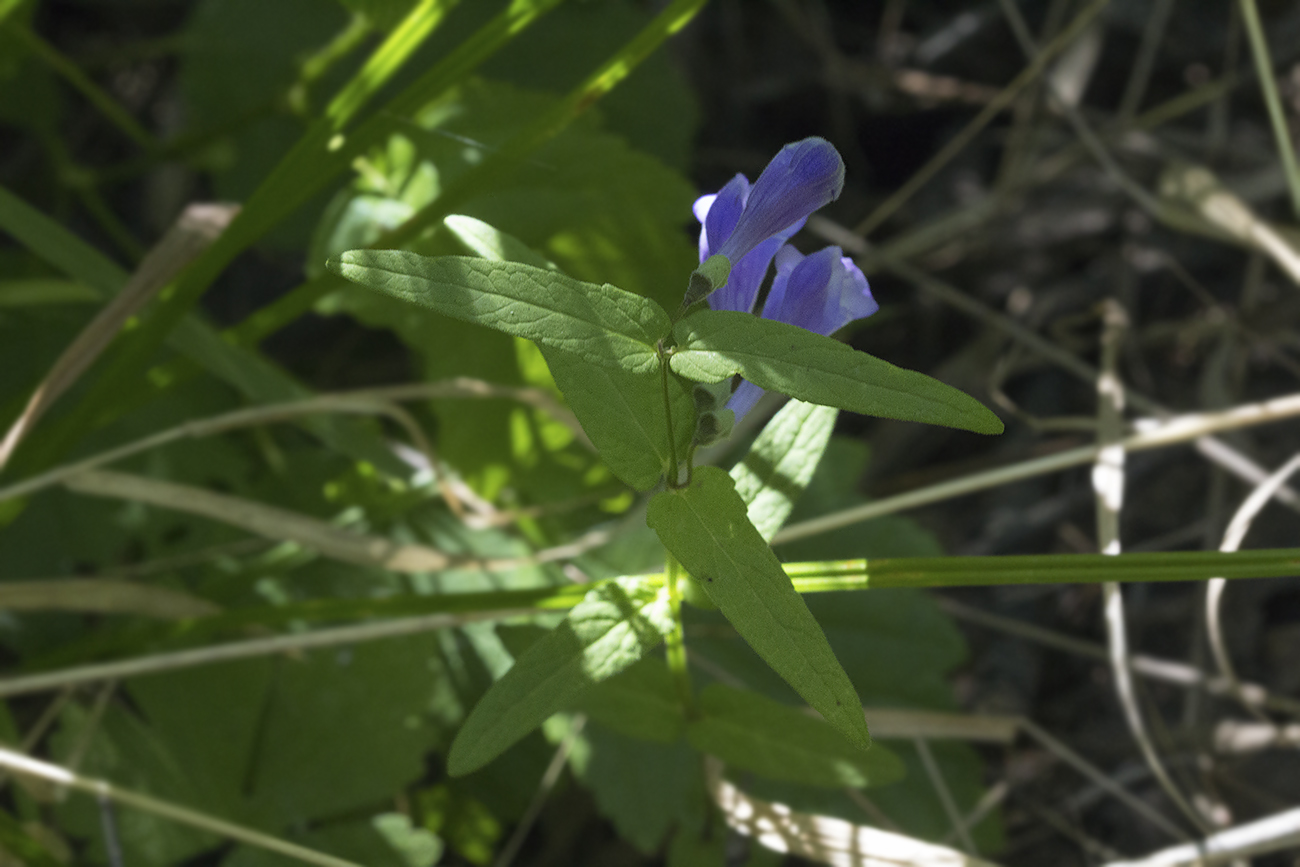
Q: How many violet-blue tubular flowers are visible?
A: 3